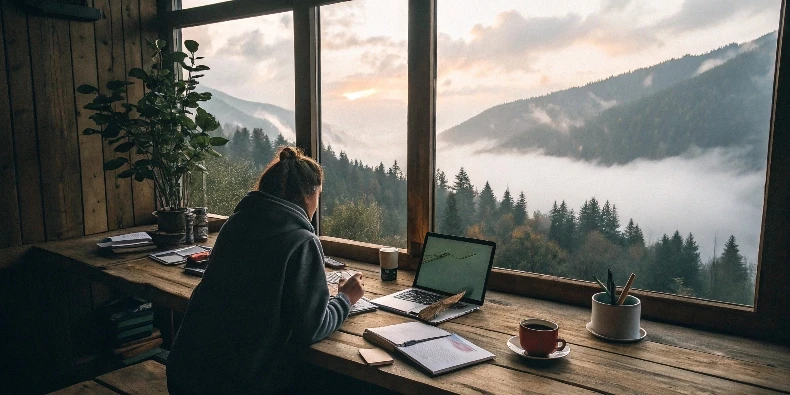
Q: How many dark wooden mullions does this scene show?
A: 2